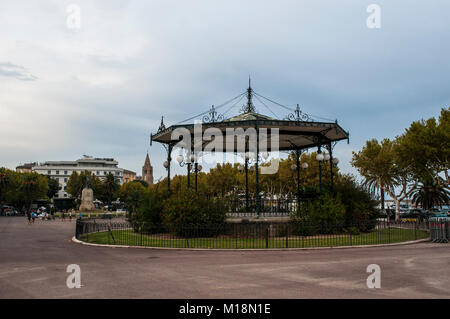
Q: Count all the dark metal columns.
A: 8